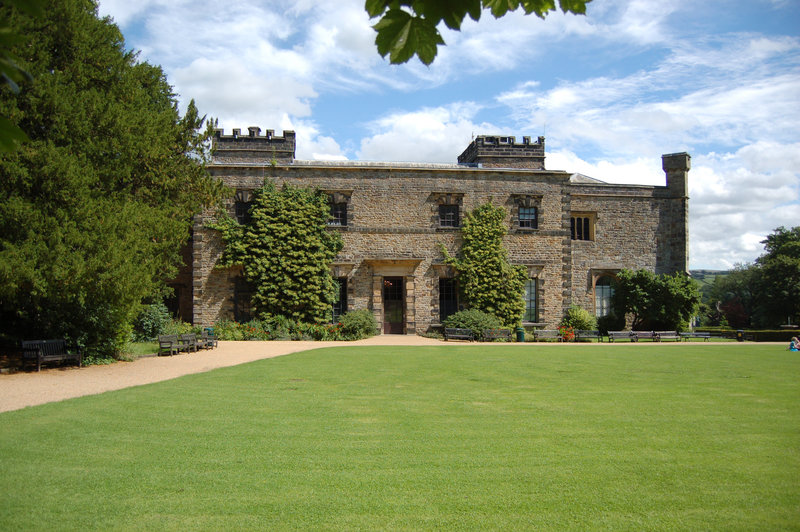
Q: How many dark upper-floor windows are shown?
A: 5